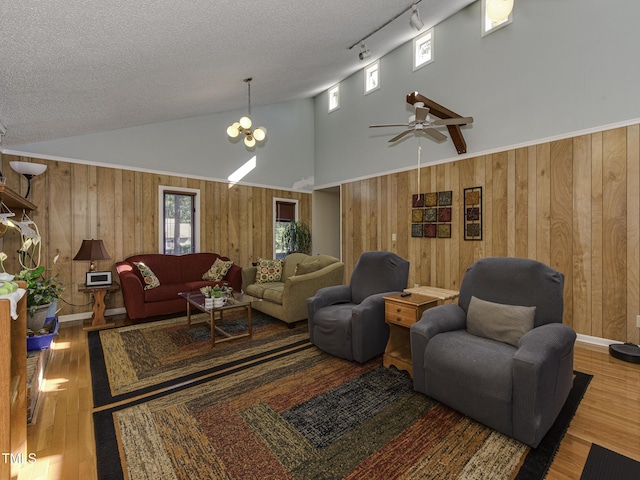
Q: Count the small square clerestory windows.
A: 4